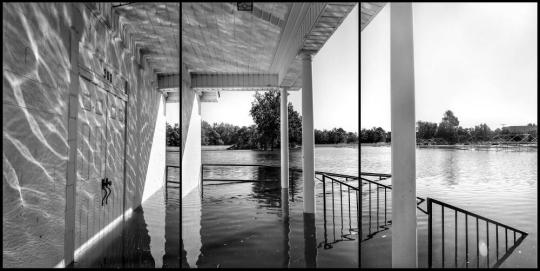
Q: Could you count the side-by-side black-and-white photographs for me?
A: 3